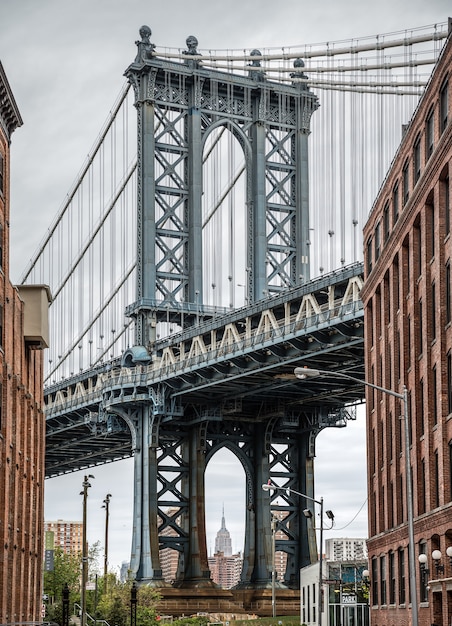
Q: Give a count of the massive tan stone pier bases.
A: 1